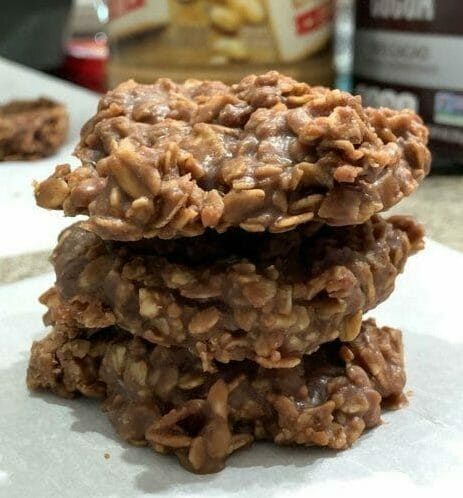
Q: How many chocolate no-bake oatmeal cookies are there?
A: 4